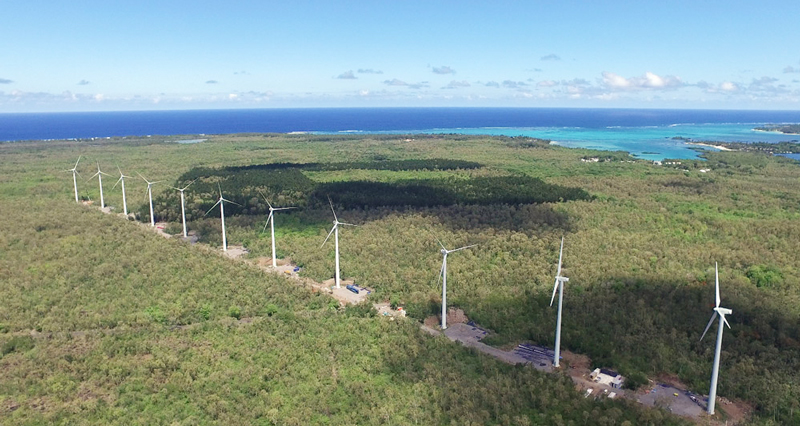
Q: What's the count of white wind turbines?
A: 11